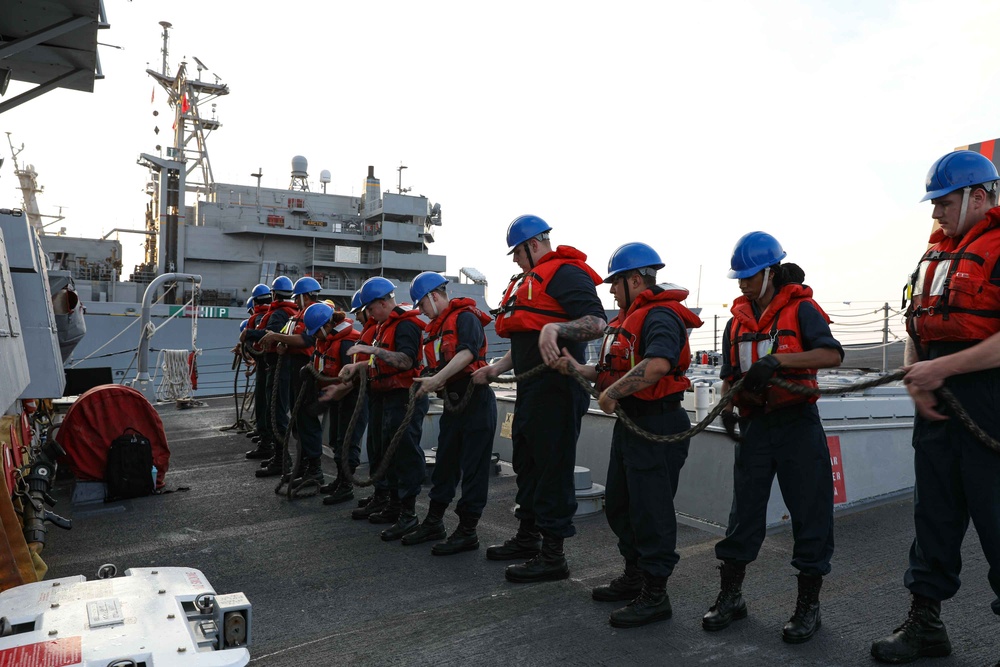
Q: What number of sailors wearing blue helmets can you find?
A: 13